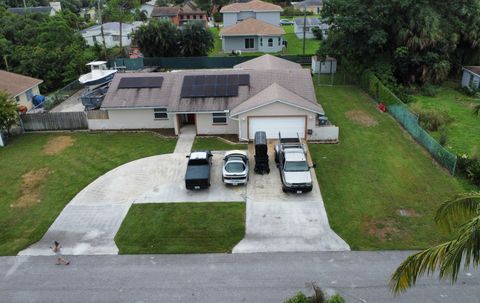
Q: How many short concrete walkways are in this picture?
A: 1